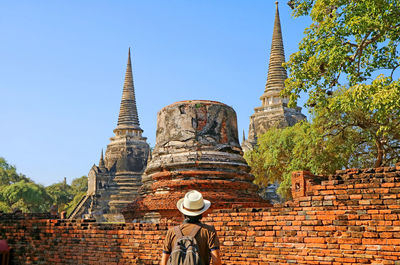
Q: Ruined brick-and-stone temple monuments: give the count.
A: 3